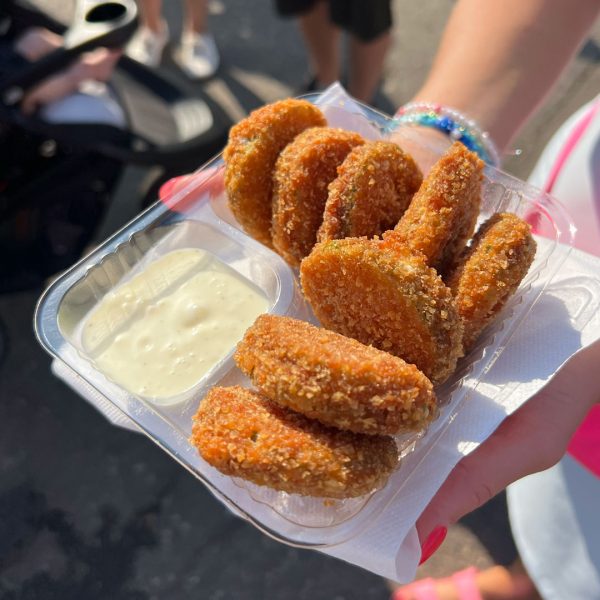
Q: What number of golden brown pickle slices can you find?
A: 8